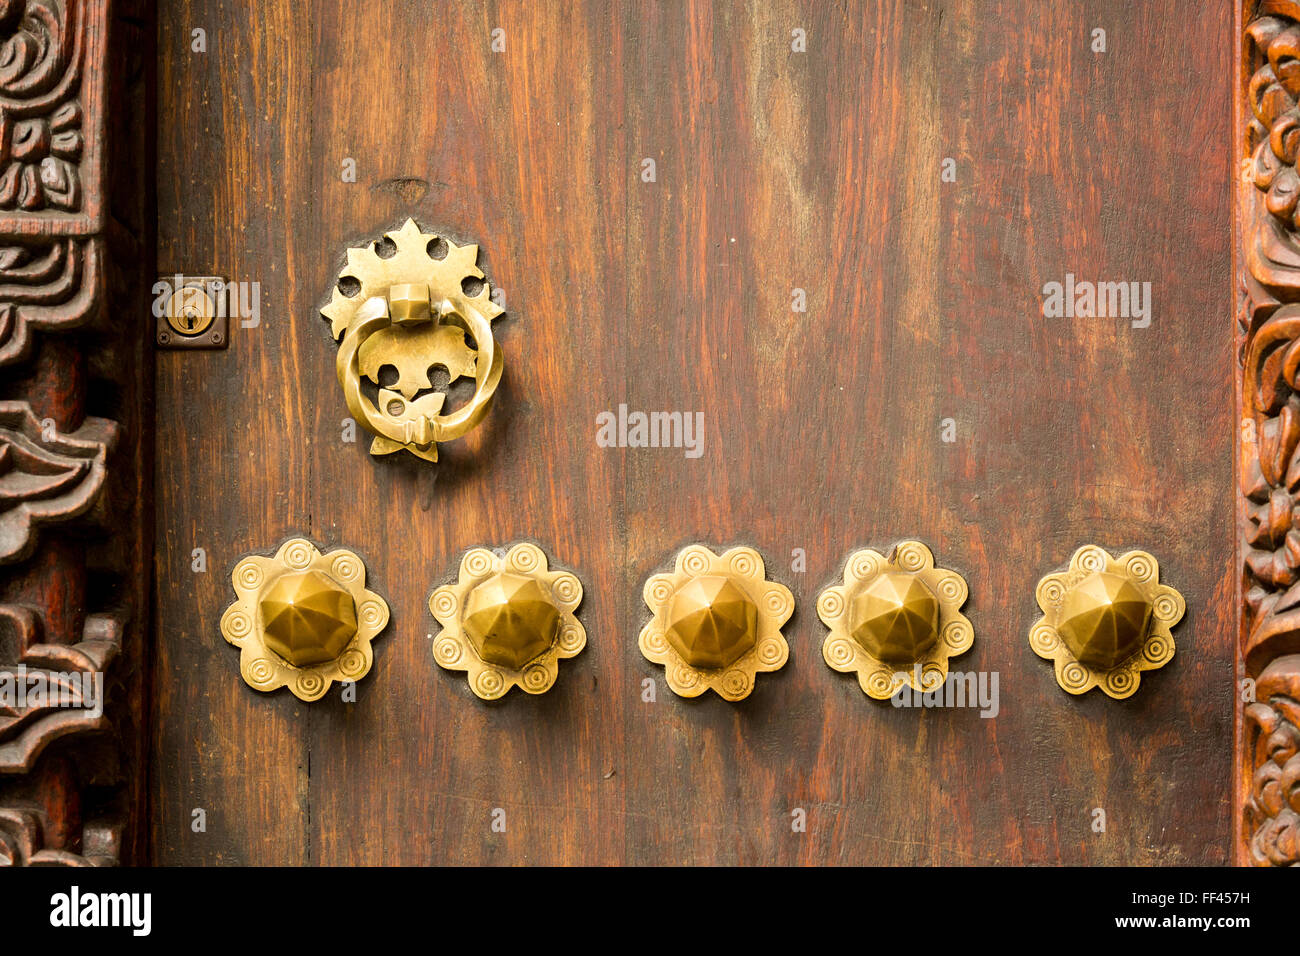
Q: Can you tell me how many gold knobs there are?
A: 5